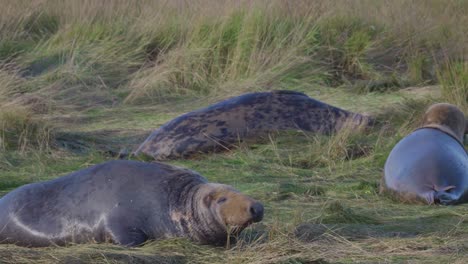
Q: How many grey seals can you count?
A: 3